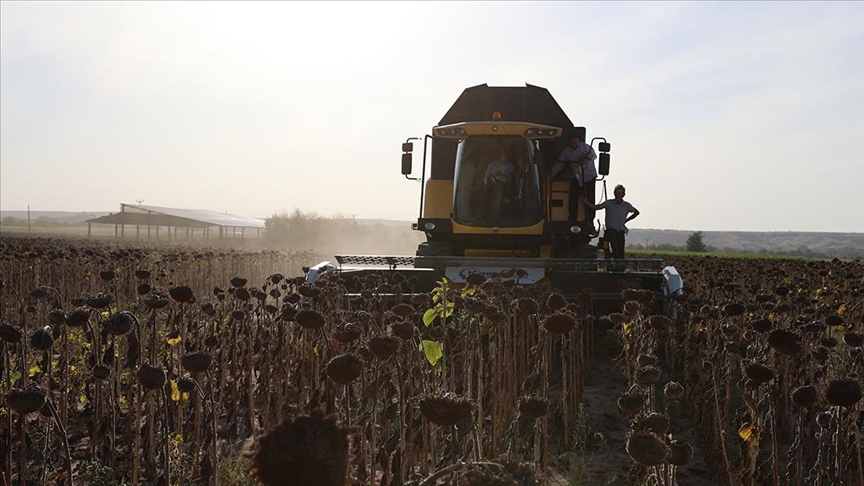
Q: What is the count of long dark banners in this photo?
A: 0